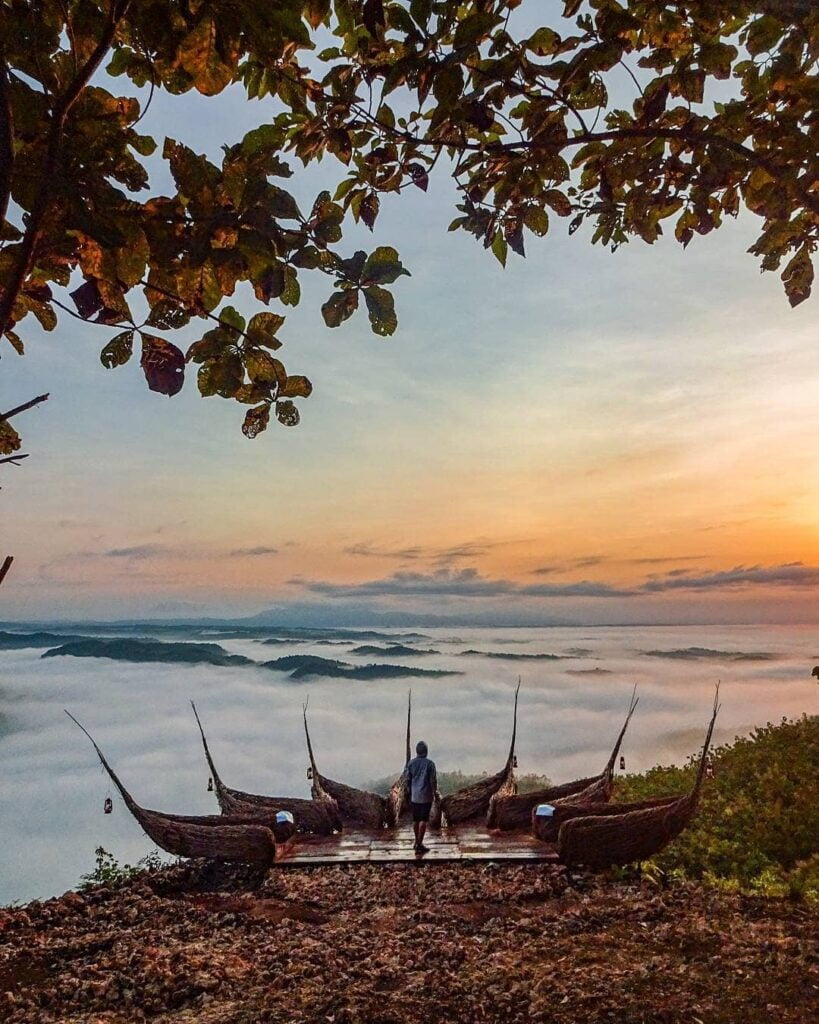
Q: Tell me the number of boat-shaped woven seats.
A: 7